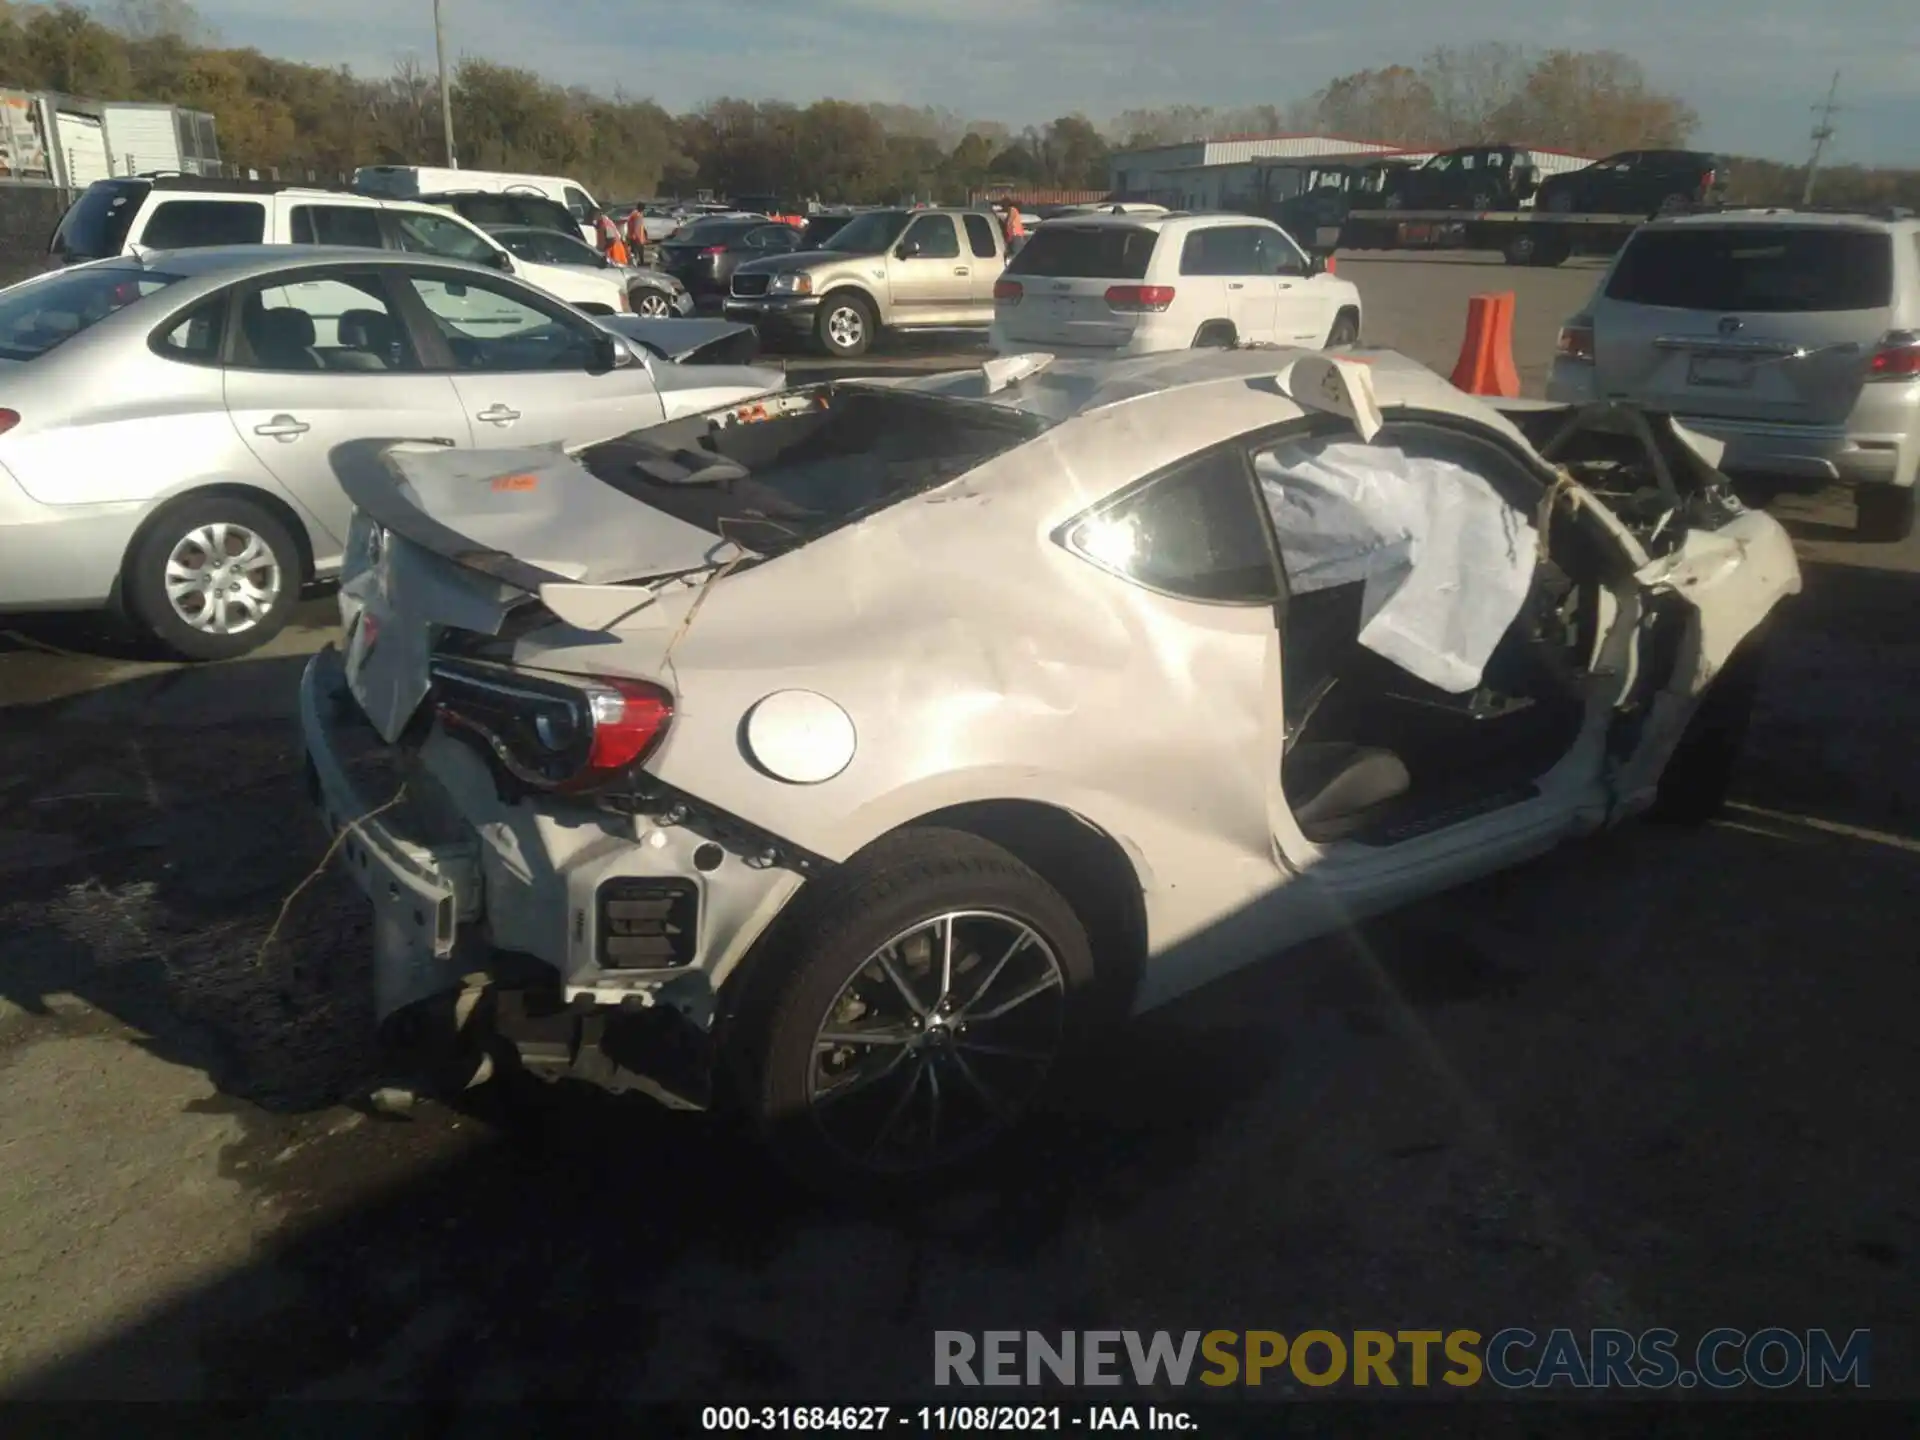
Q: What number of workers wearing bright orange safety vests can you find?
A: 3